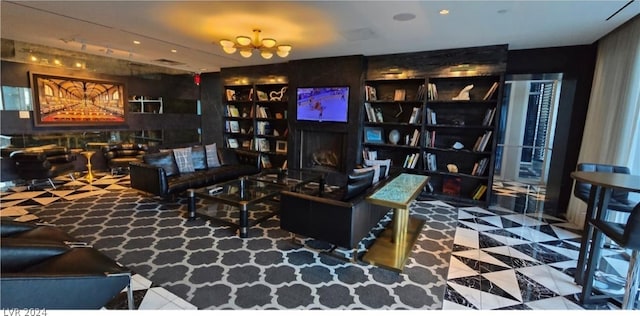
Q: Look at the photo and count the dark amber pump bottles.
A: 0